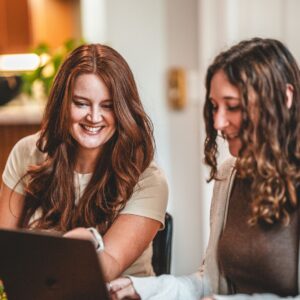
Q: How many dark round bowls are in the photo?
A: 1